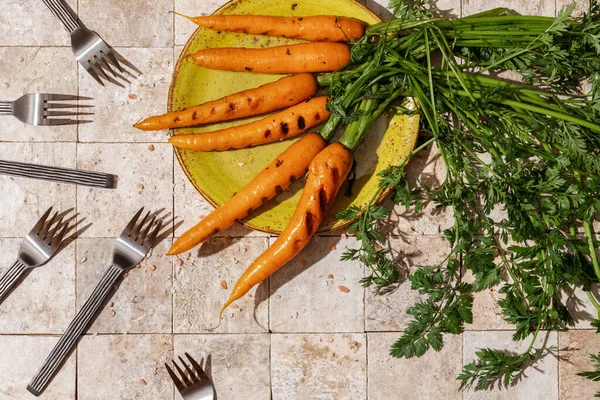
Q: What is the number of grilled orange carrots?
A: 6